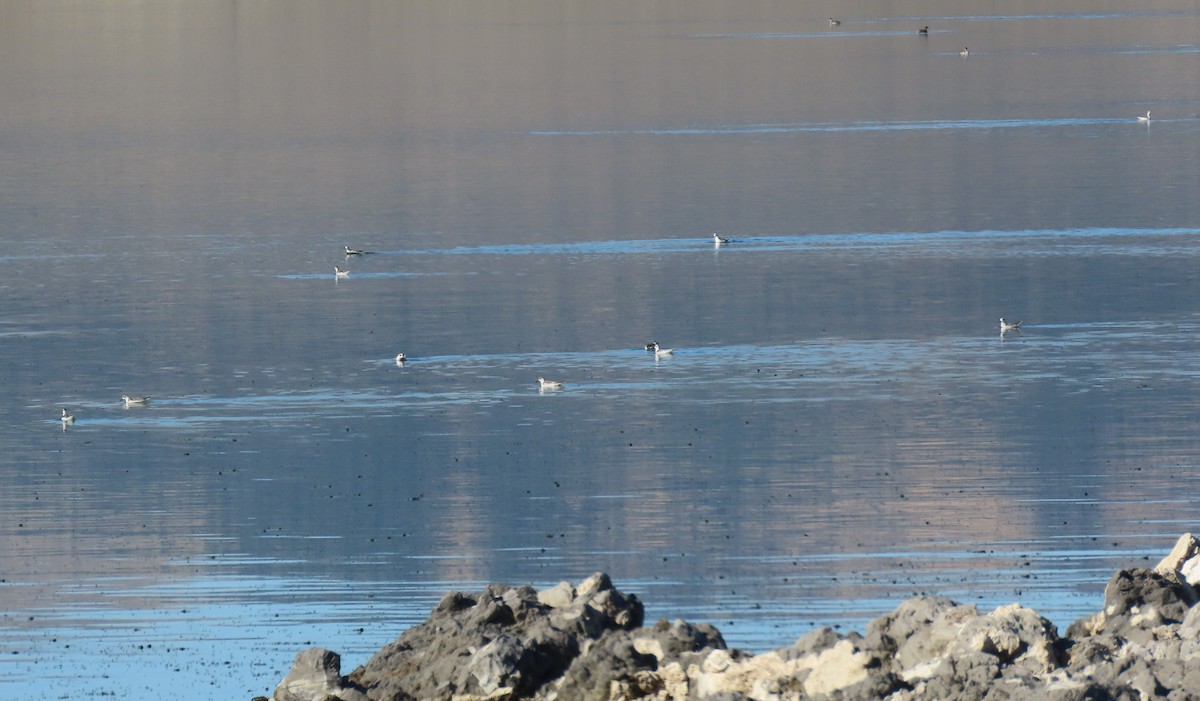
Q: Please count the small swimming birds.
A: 14